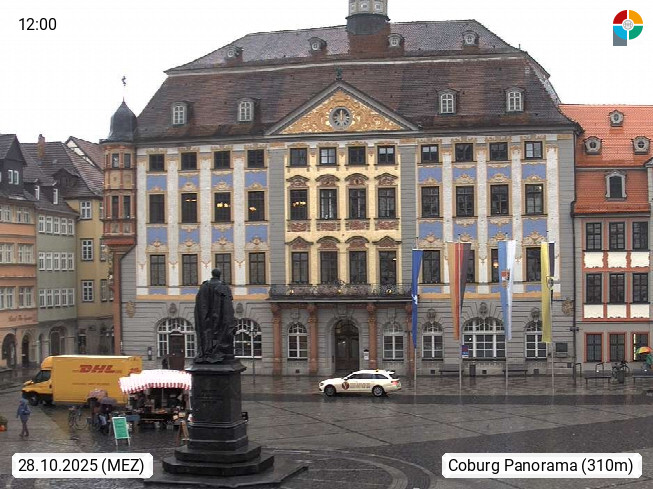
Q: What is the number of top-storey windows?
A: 12